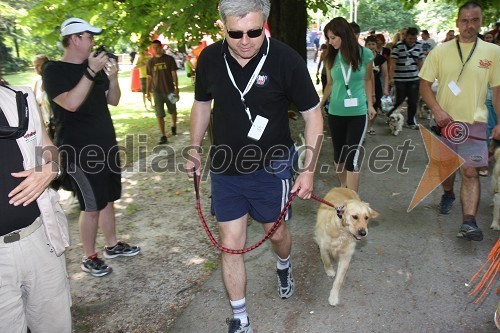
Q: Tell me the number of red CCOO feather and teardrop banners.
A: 0